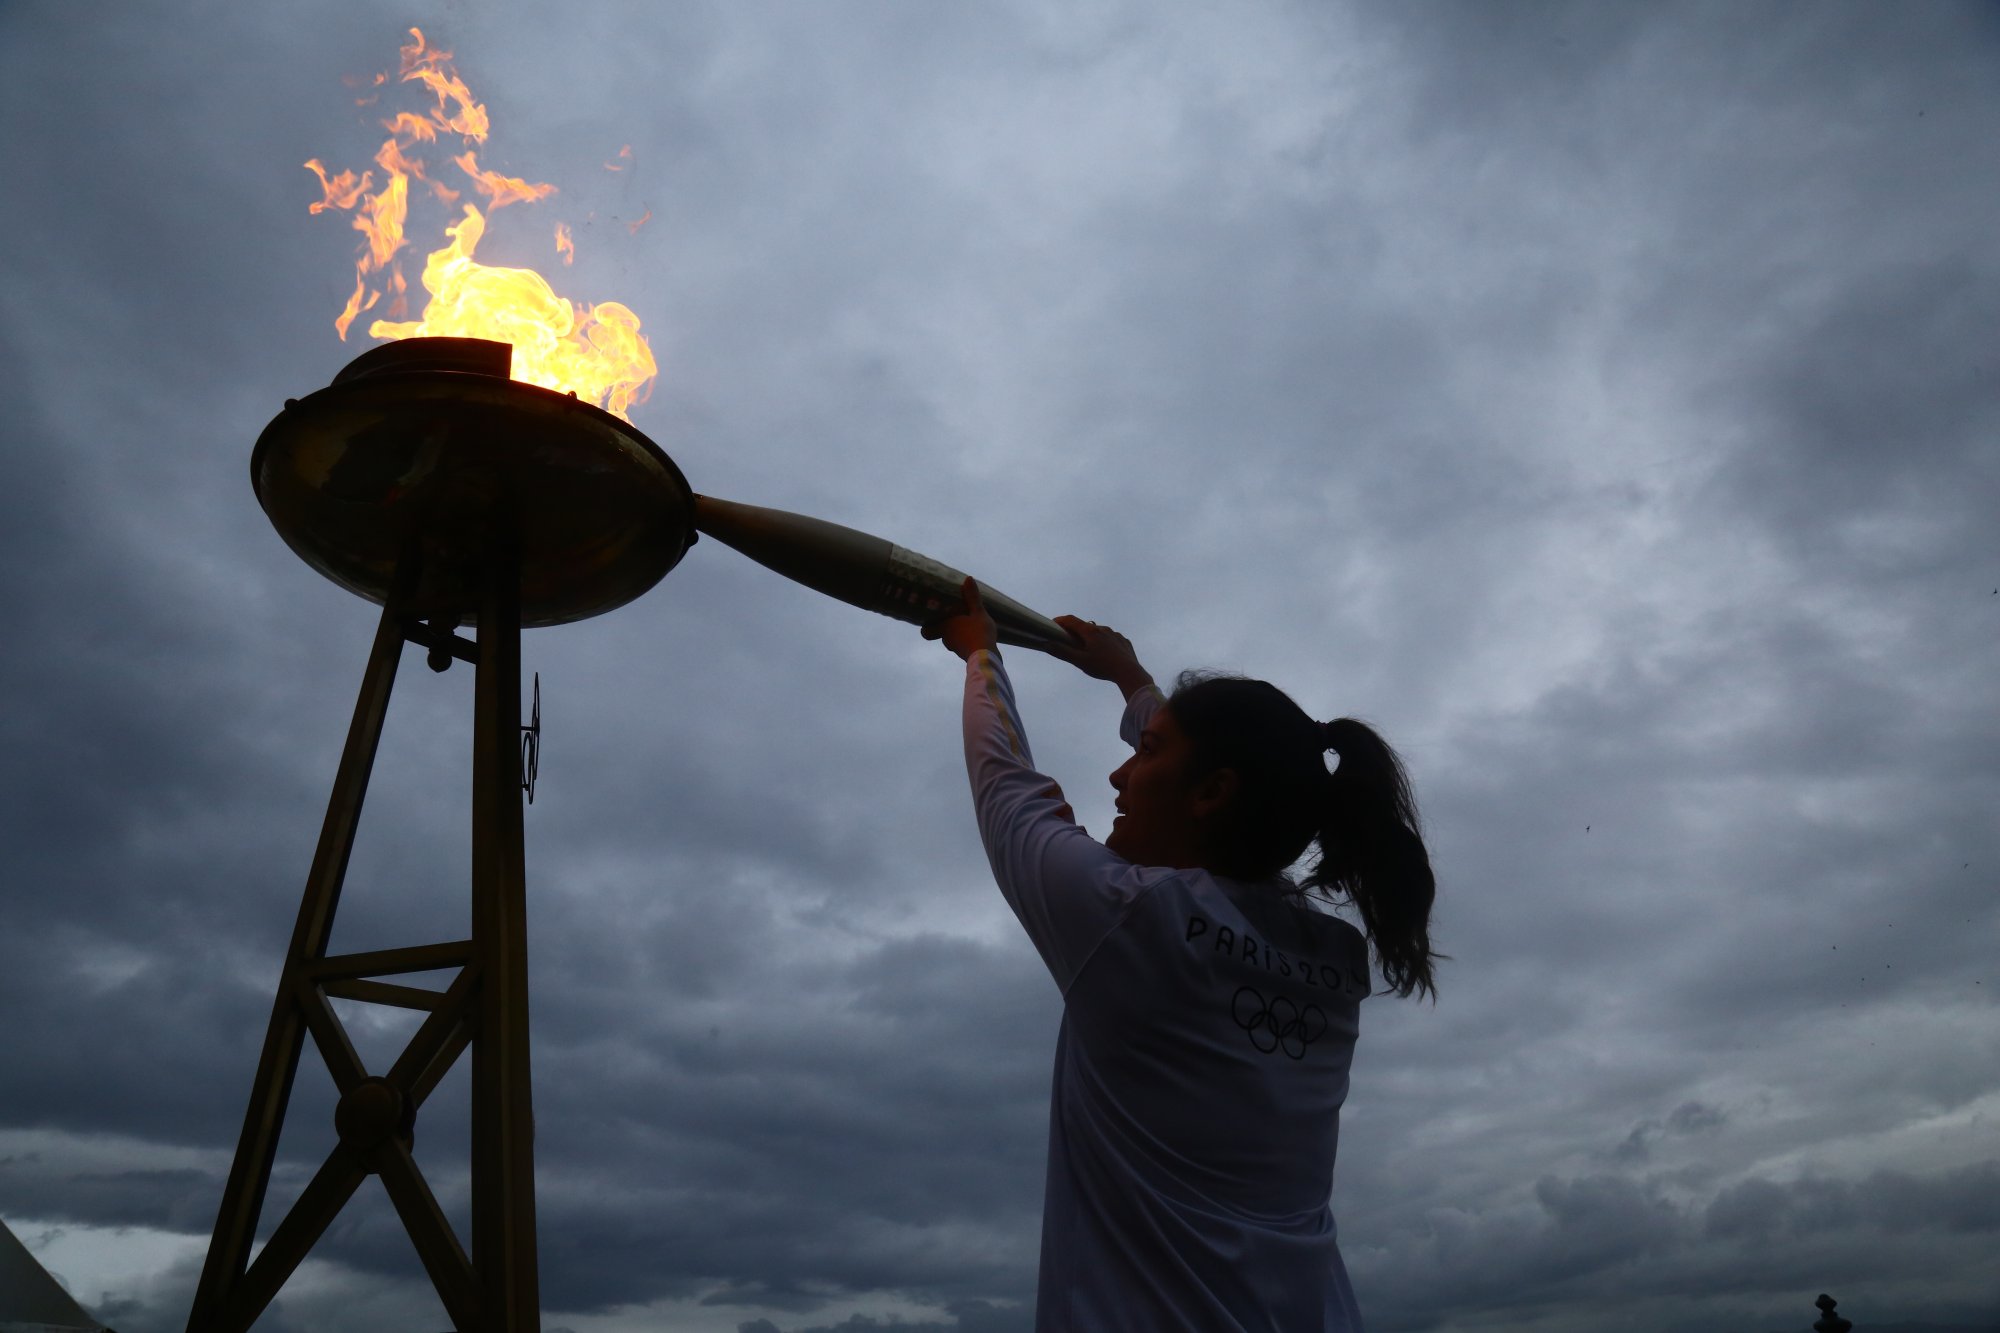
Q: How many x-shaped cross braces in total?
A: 1